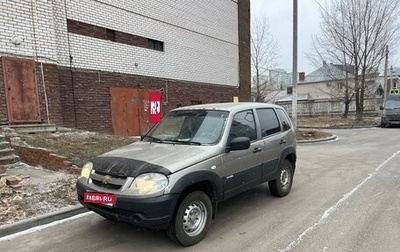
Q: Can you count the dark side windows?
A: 3